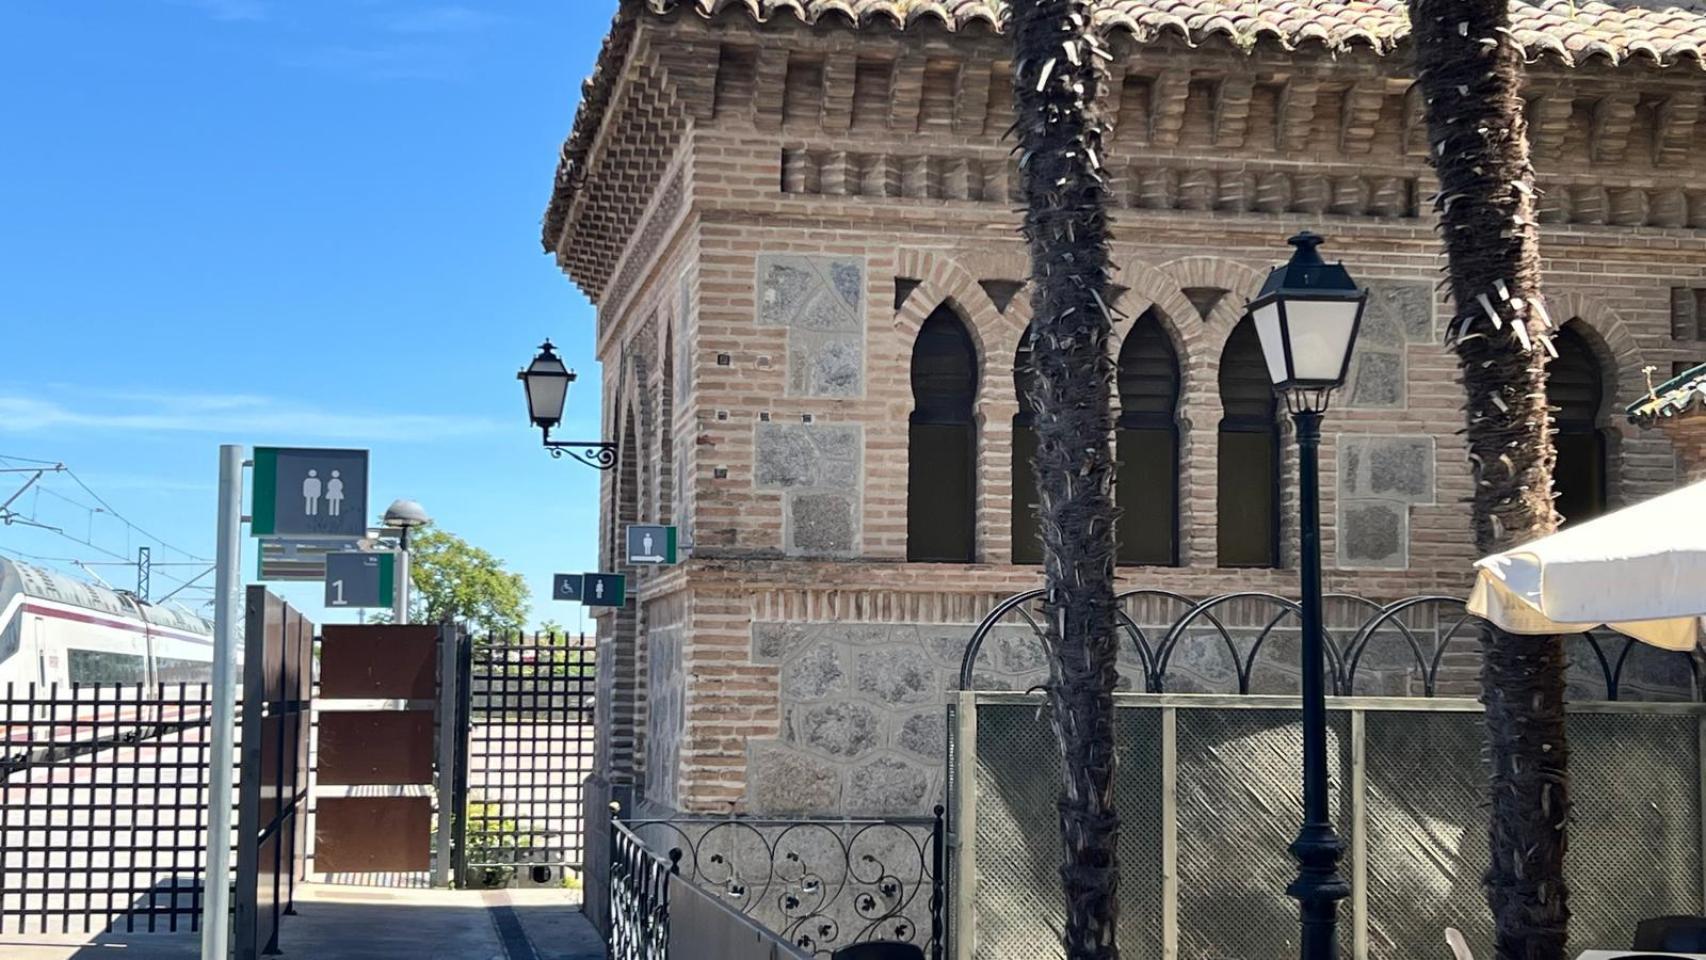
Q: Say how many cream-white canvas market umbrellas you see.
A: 1